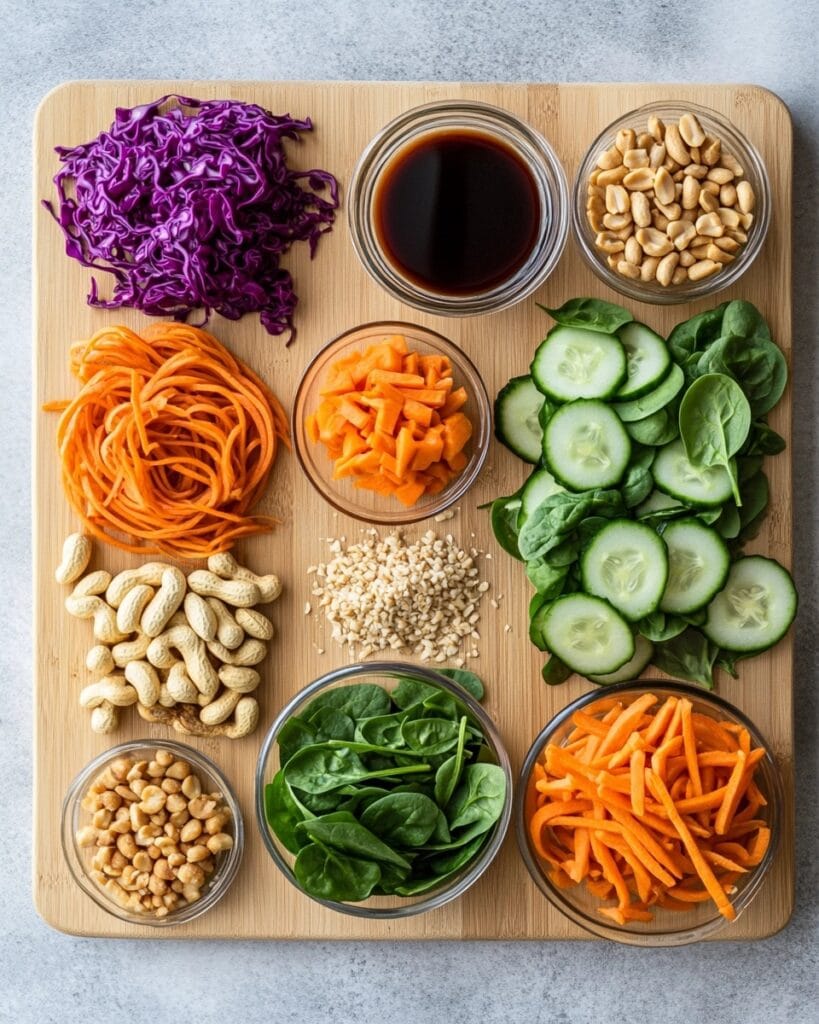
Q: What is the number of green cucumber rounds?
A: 12